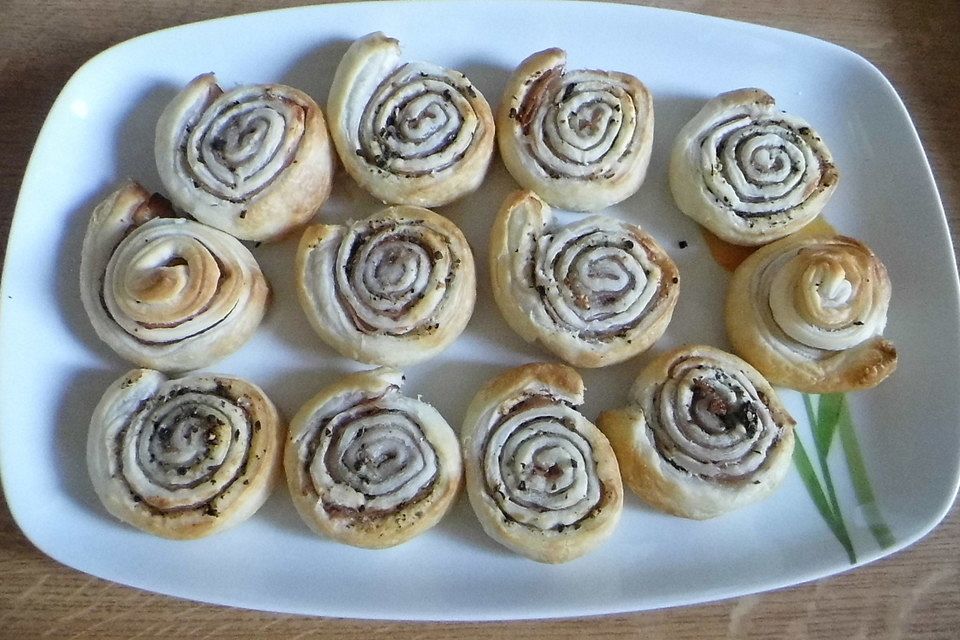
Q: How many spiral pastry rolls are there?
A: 12